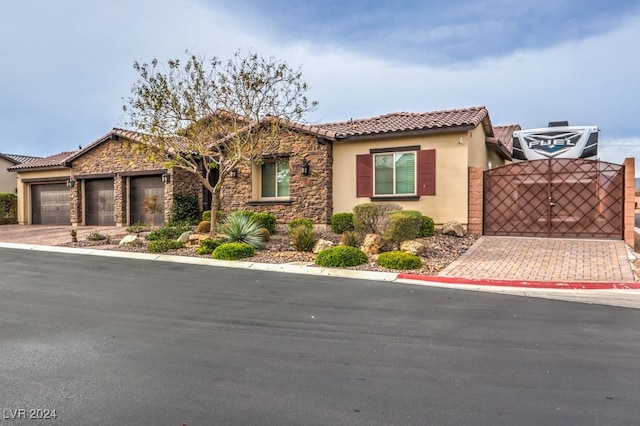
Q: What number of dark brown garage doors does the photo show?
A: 3